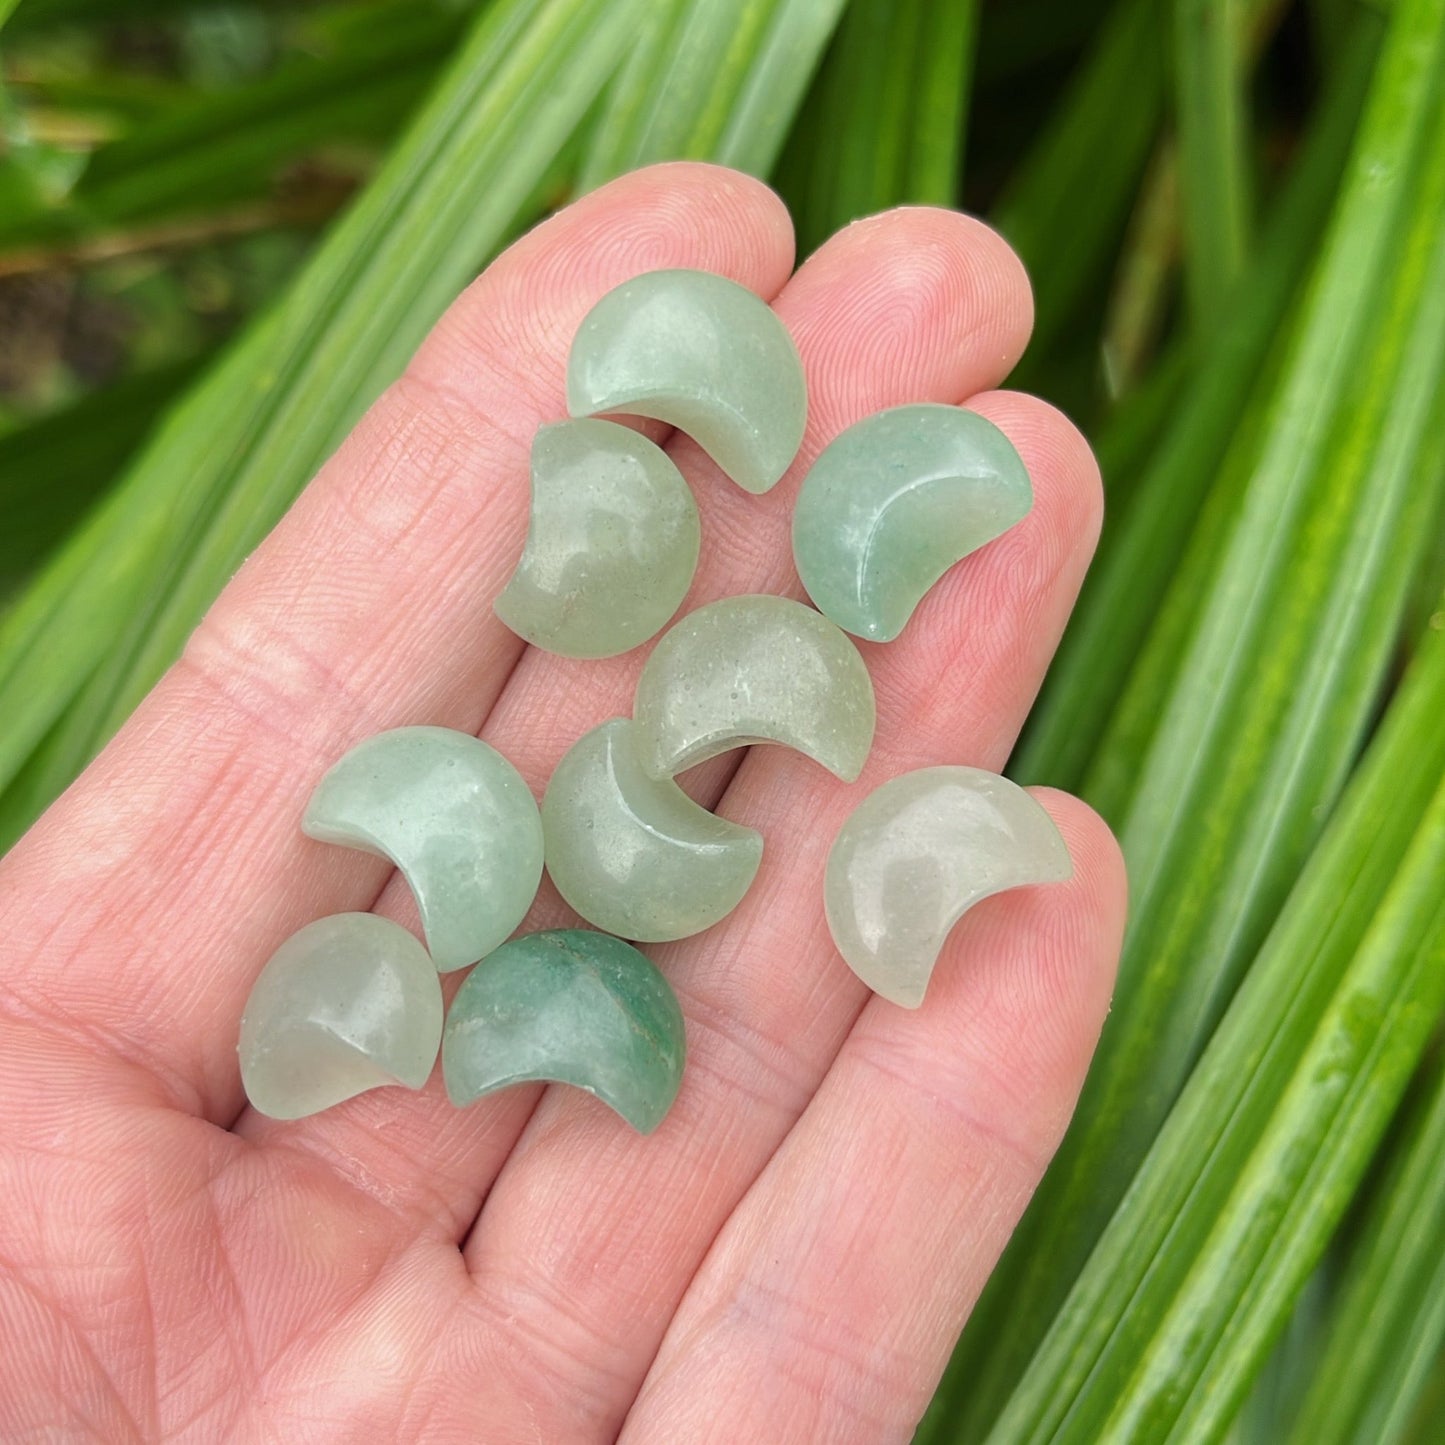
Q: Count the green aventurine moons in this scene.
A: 9